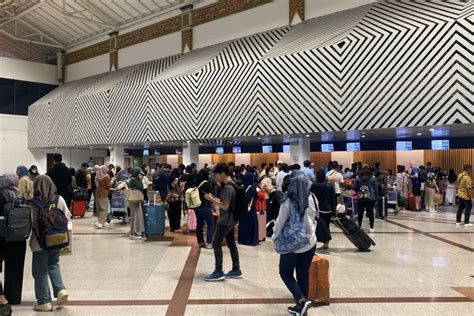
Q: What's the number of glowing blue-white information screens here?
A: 9